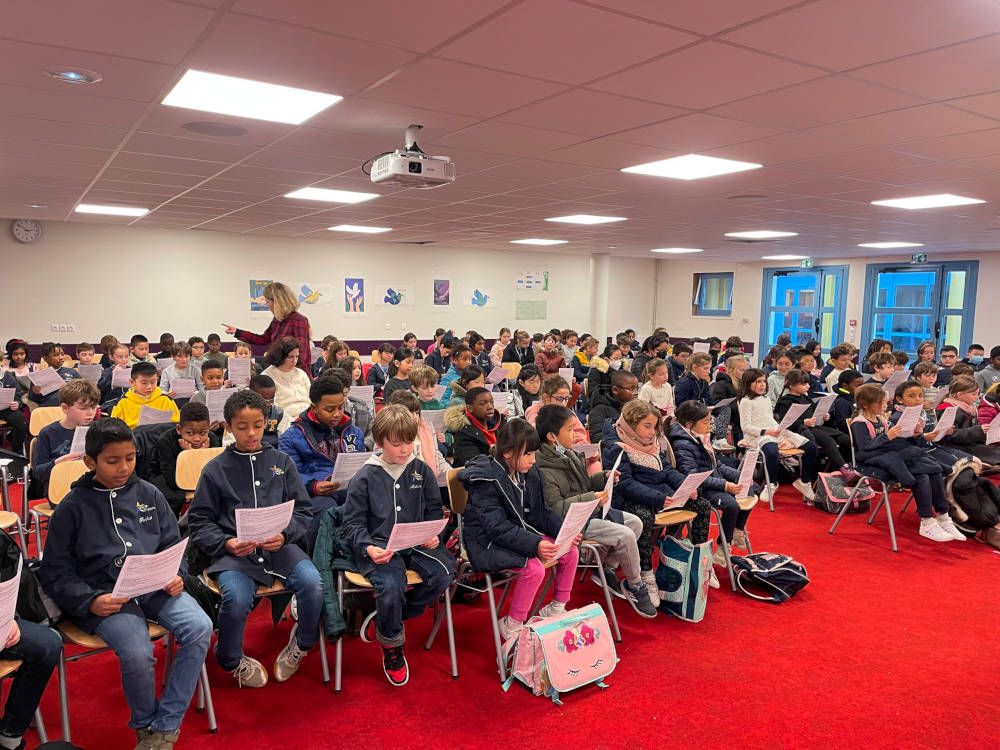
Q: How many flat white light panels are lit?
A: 12